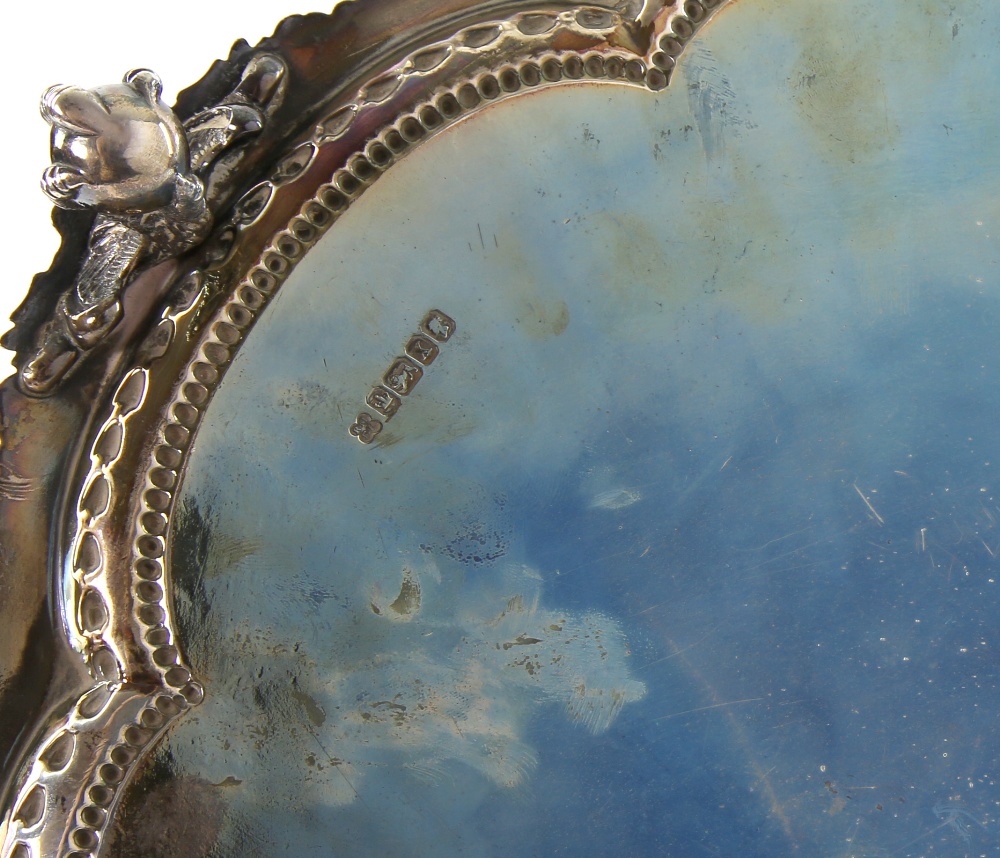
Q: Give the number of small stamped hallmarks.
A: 5